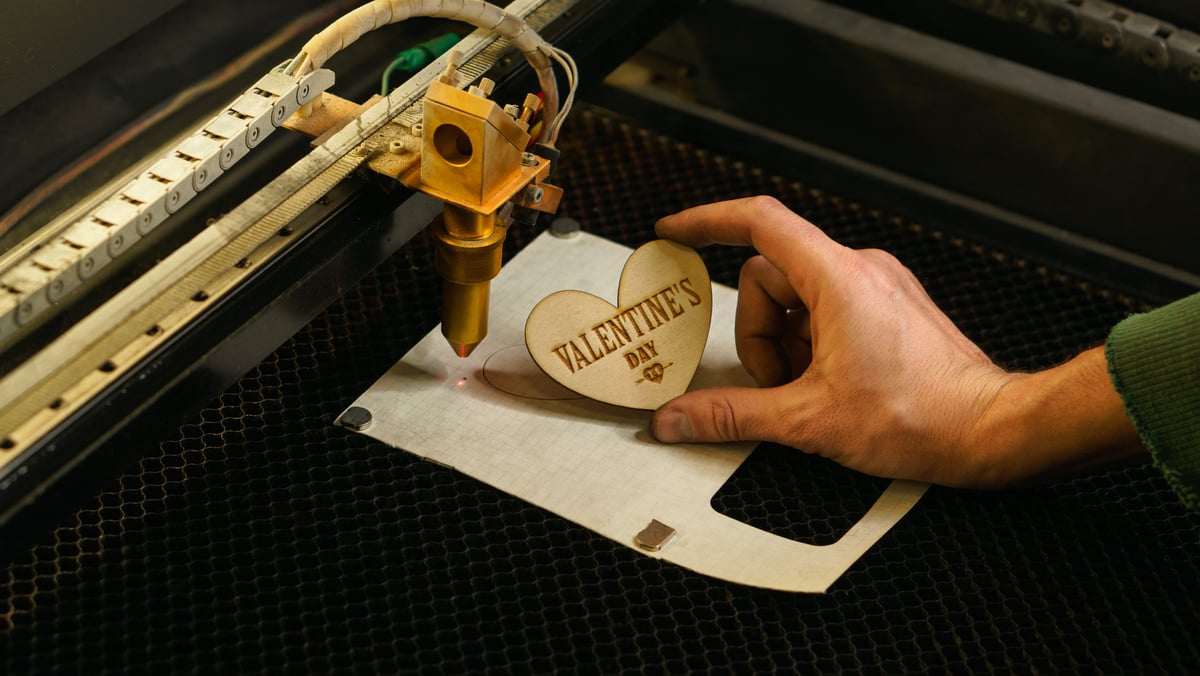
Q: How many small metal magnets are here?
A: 3